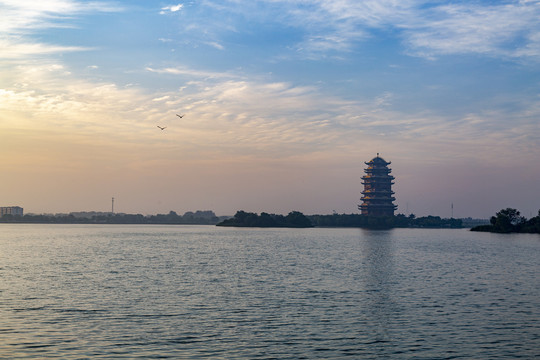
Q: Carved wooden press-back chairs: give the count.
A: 0